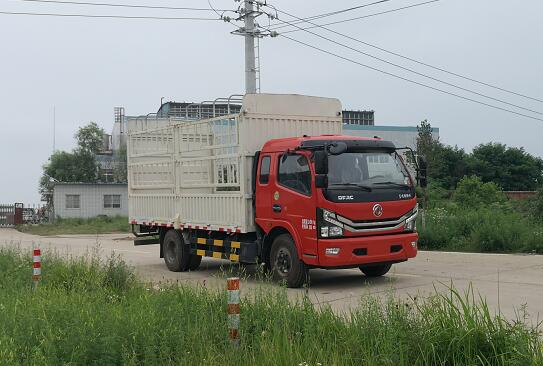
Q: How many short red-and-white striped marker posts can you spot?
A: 2